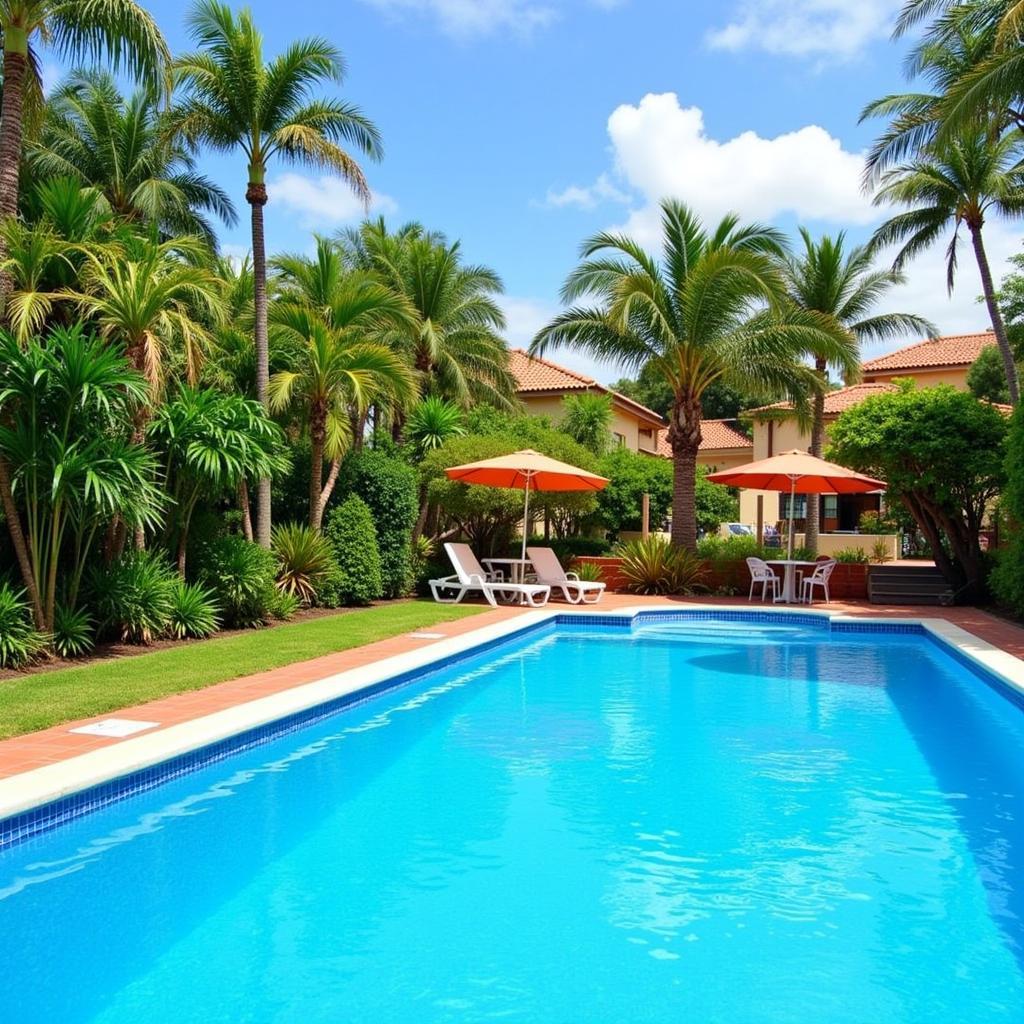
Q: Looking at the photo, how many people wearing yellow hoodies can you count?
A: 0